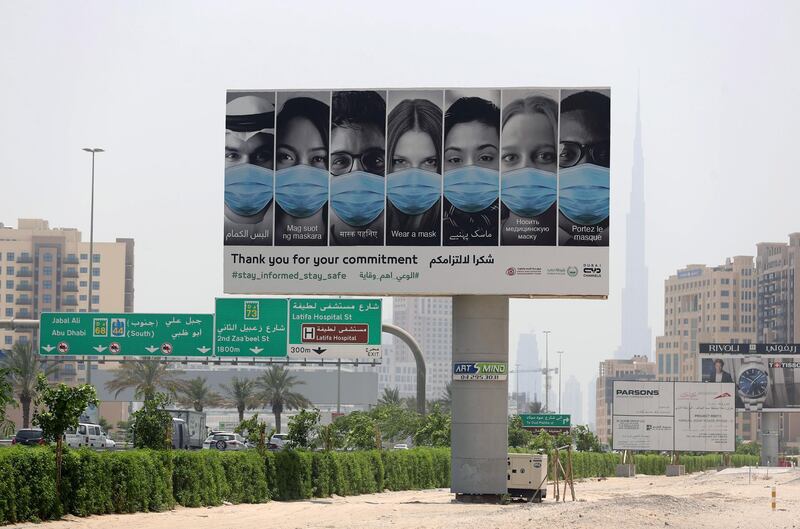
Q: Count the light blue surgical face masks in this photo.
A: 7